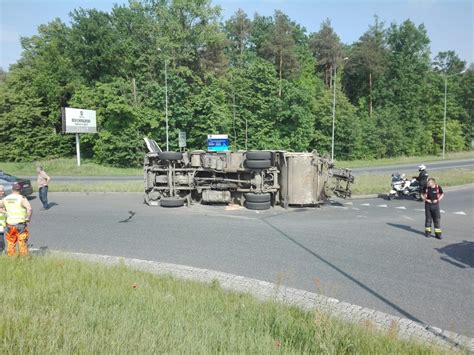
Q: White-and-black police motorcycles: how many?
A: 1